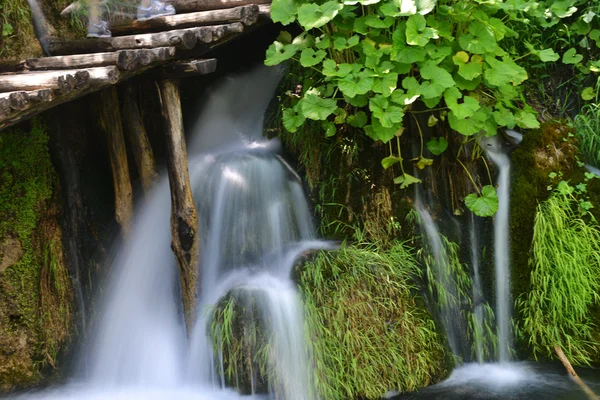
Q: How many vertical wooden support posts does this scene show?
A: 3